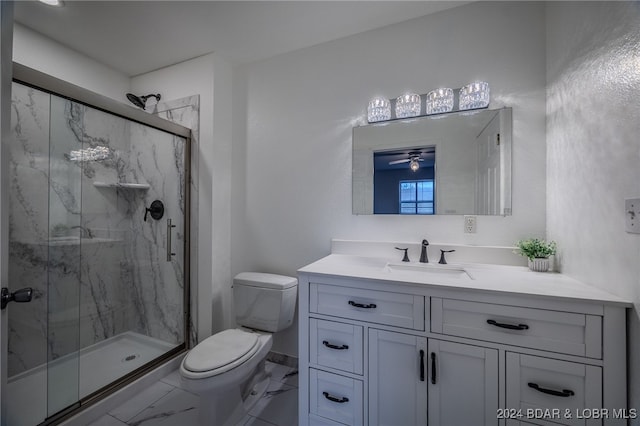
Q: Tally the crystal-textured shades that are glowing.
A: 4